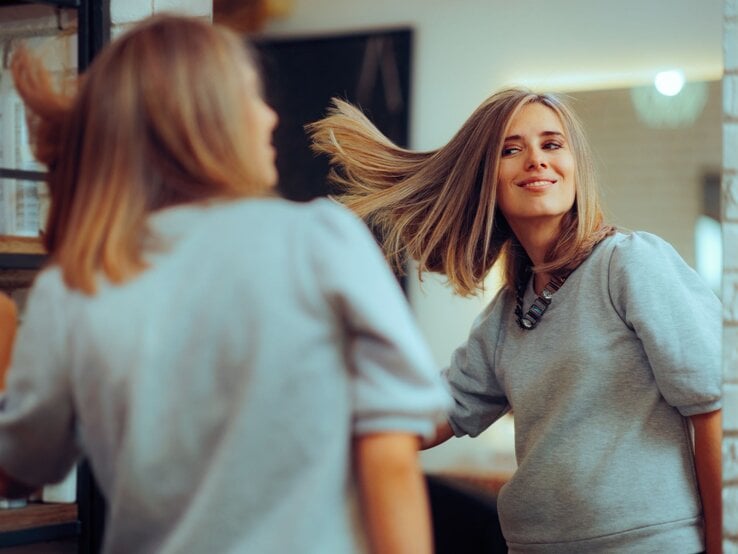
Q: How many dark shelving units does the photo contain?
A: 1